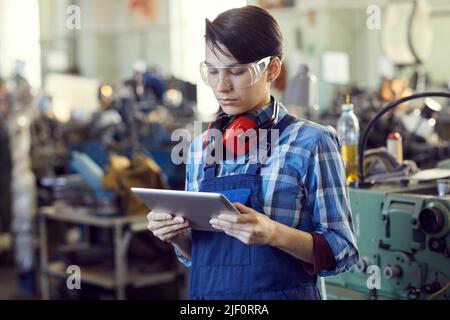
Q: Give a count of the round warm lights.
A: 2